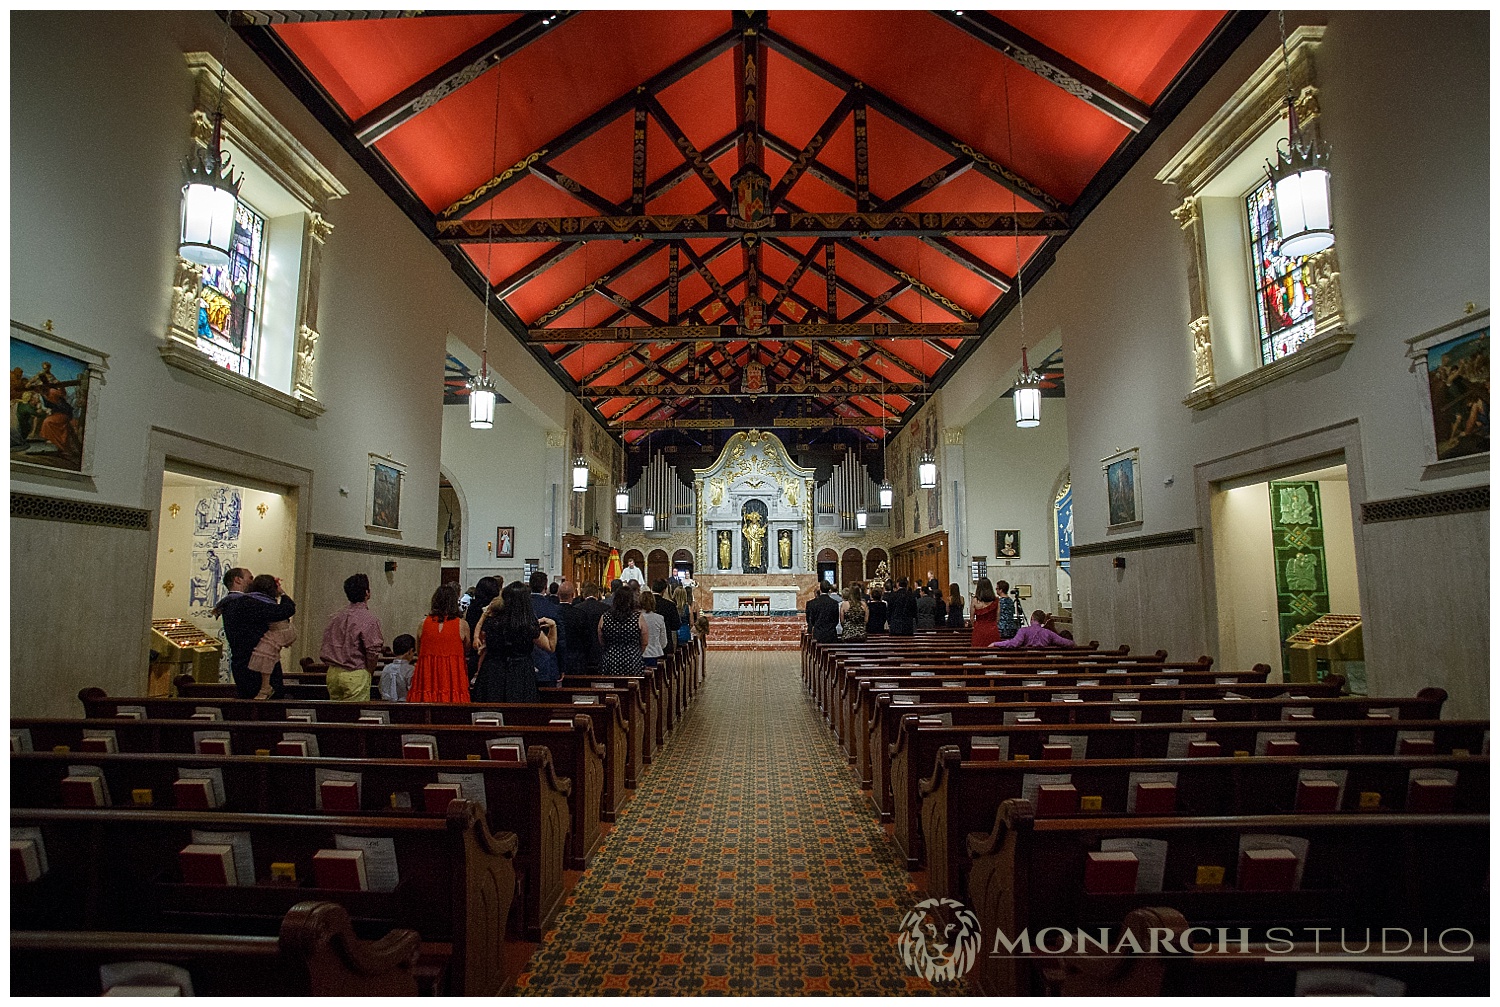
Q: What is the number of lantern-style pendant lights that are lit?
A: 10